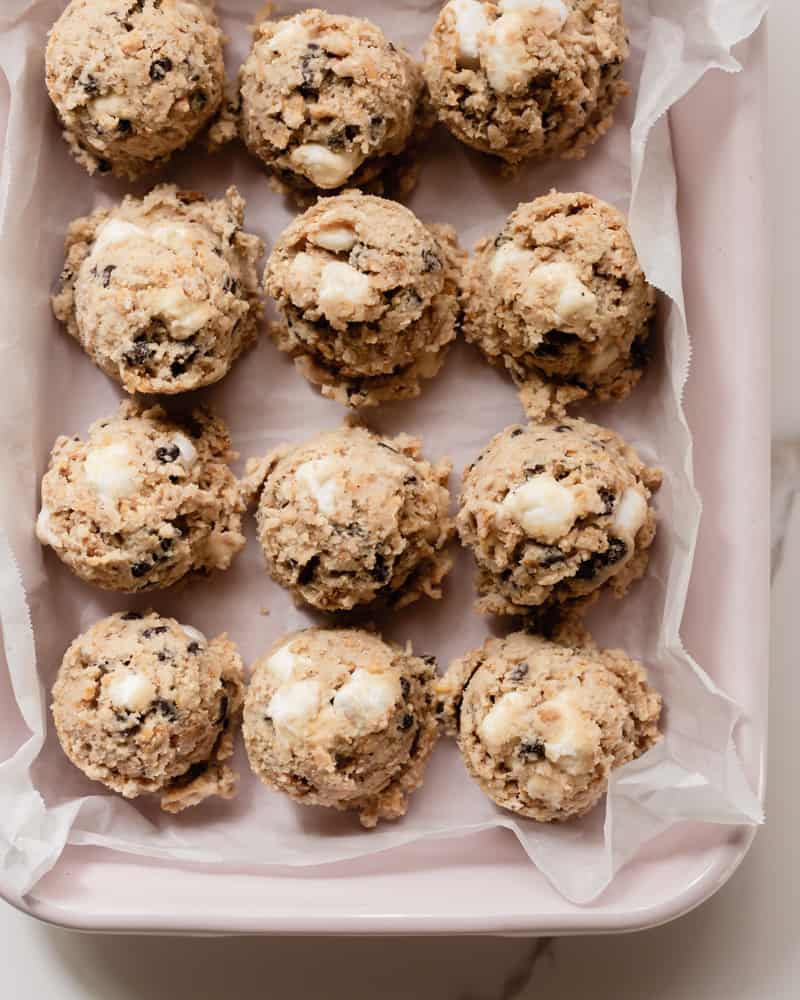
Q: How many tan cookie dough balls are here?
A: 12